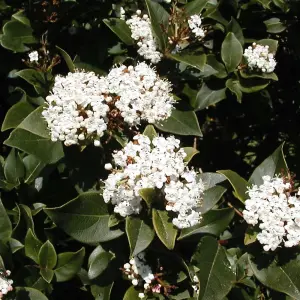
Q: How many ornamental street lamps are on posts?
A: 0